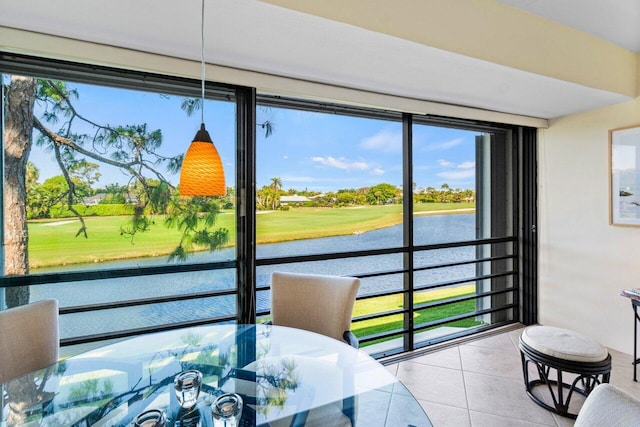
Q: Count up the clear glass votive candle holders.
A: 3